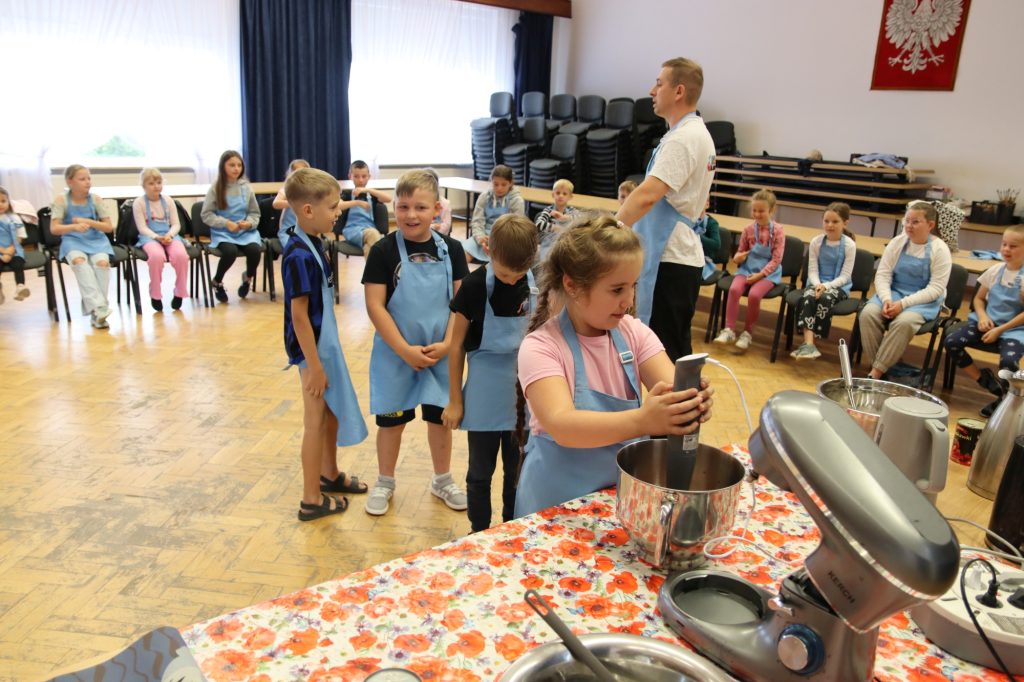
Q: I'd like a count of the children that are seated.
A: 15